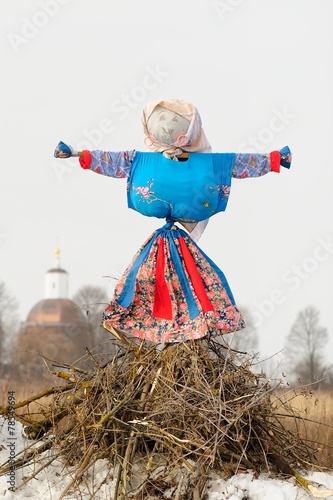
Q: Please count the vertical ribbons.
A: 5